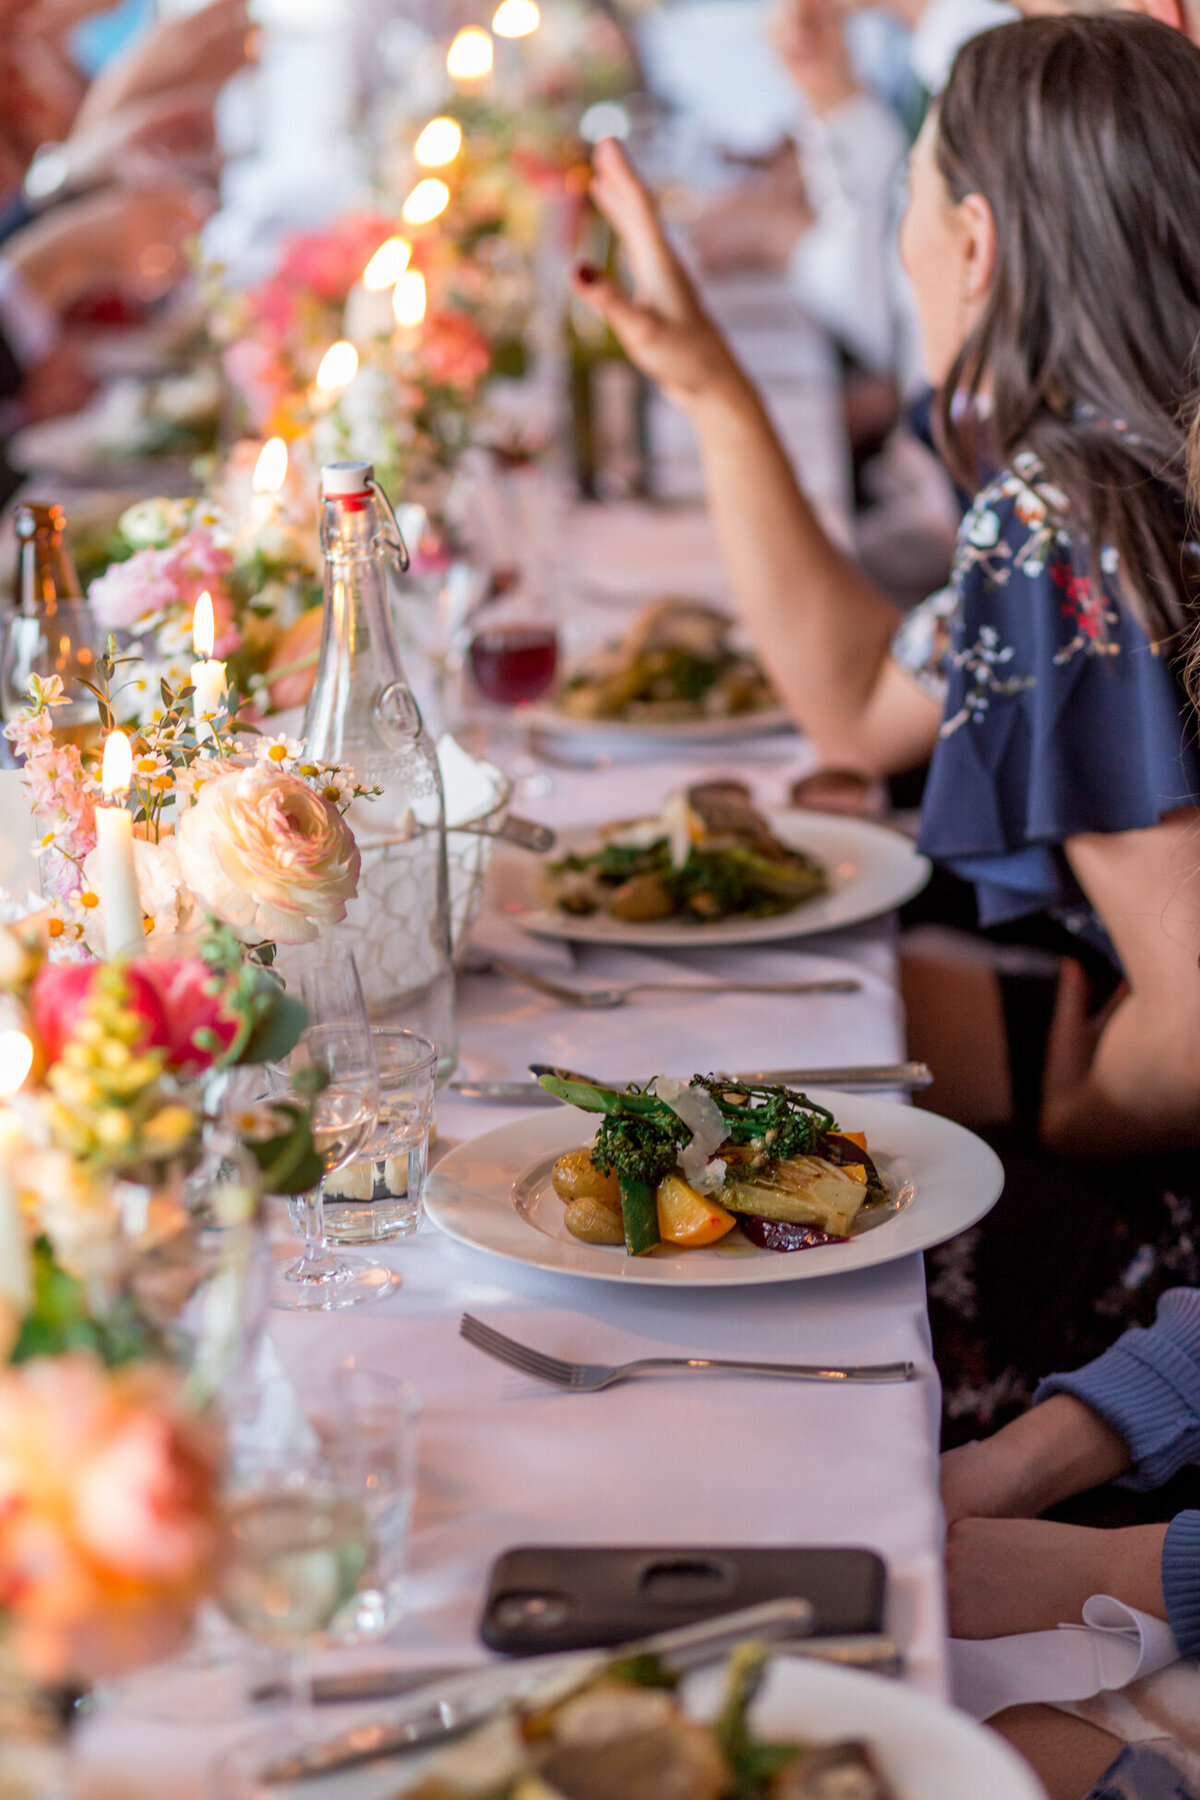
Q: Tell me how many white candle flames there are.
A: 11